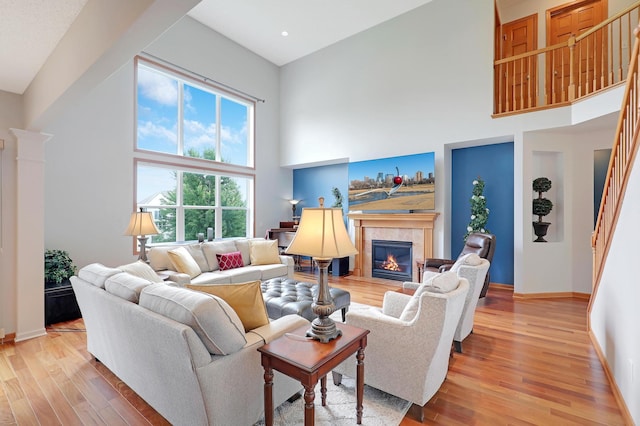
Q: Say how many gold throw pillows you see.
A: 3